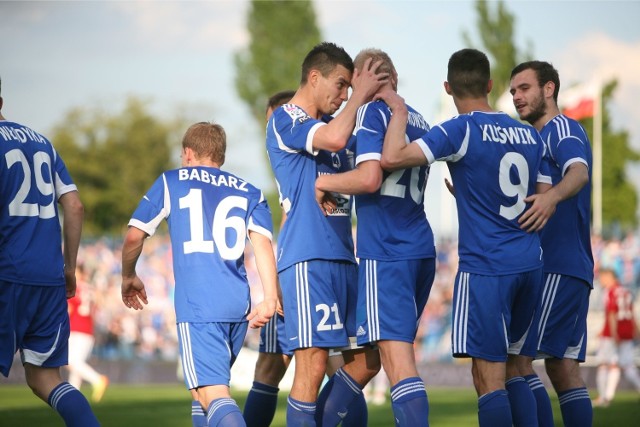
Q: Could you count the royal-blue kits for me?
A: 7